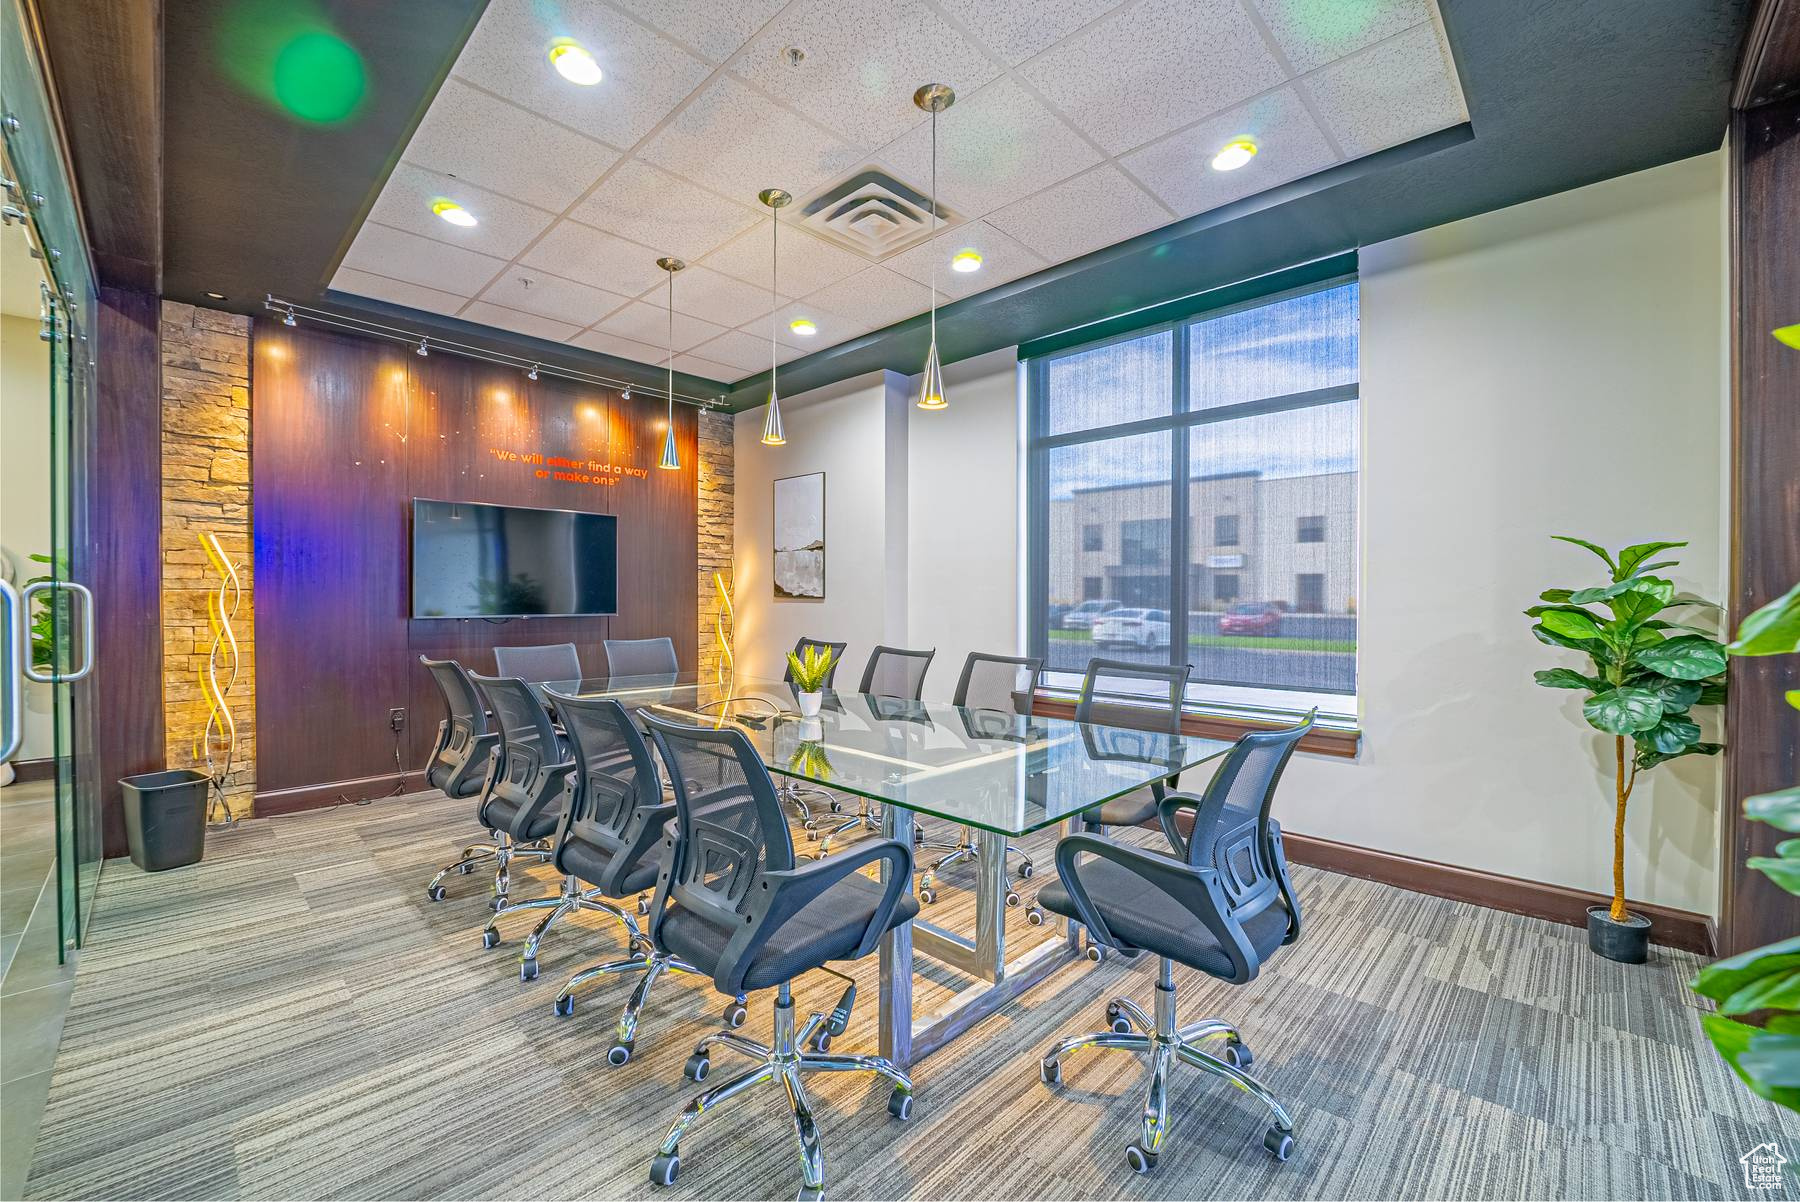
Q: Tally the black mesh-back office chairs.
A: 11